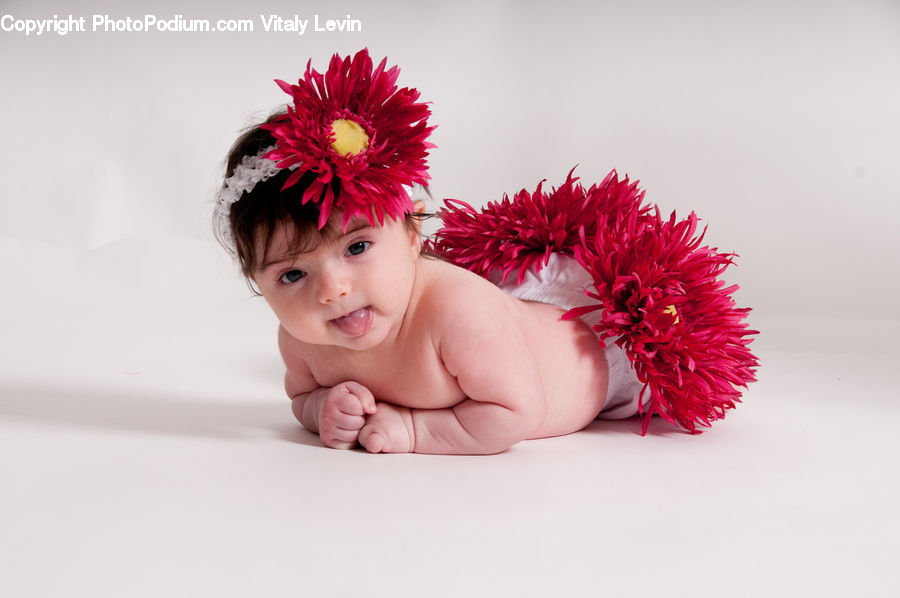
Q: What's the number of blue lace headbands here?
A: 0